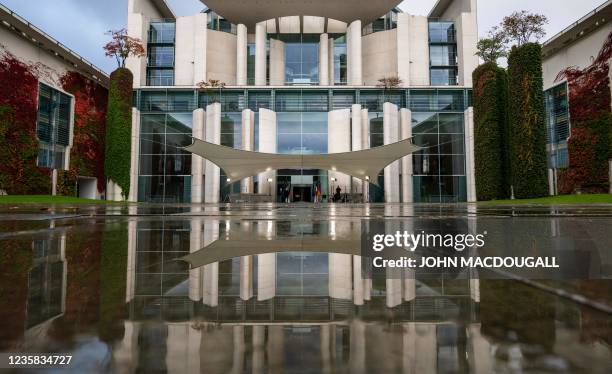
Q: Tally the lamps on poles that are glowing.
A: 4